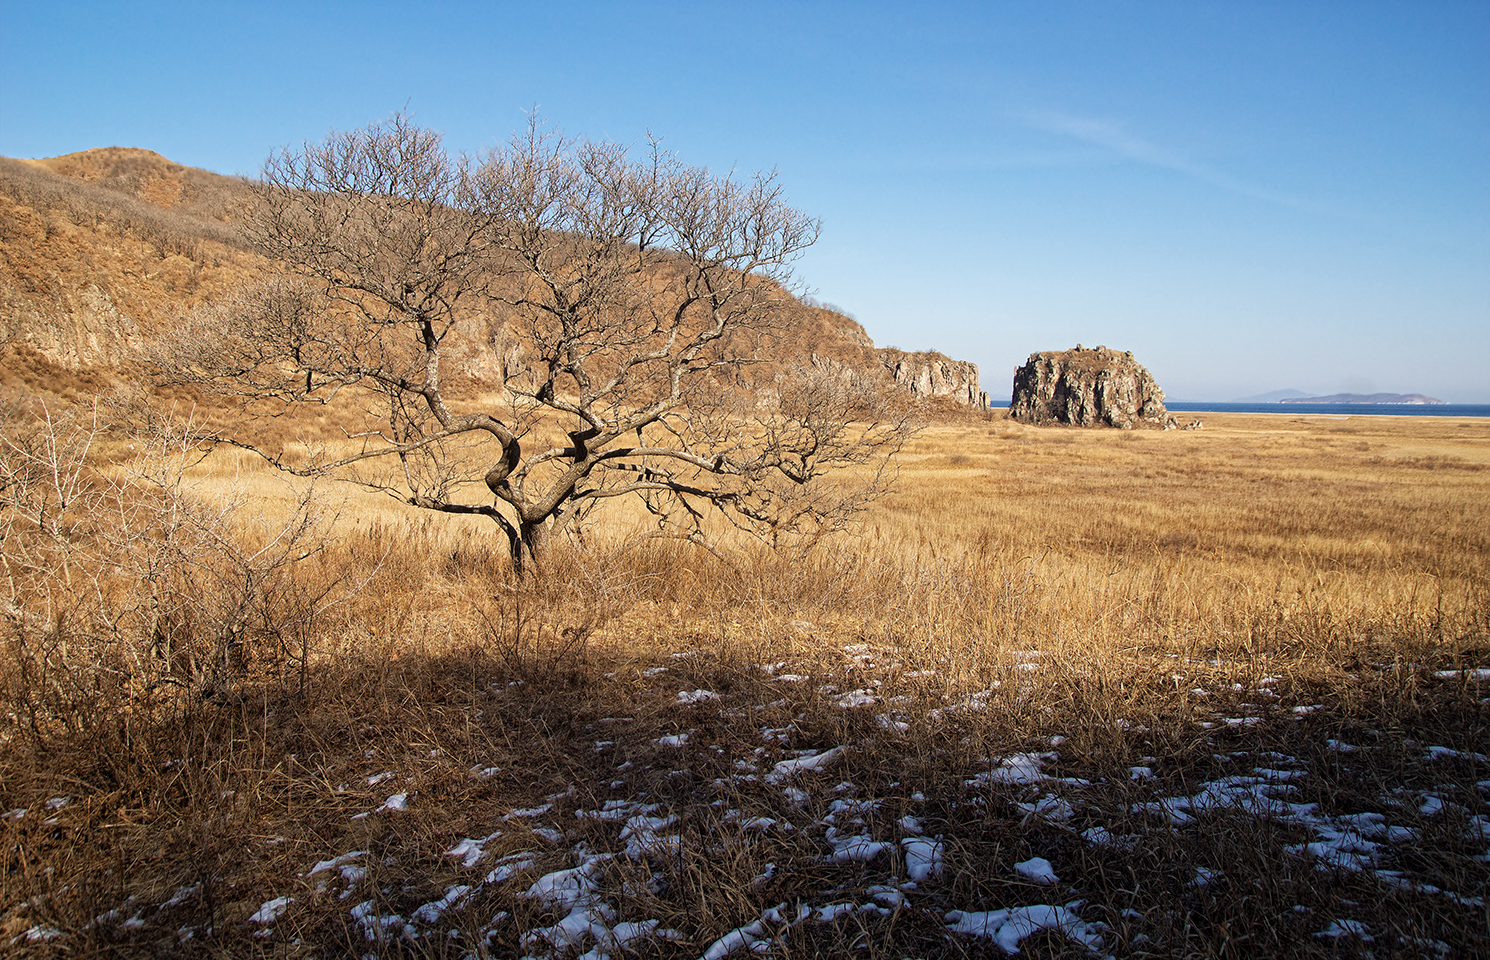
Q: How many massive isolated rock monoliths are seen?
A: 1